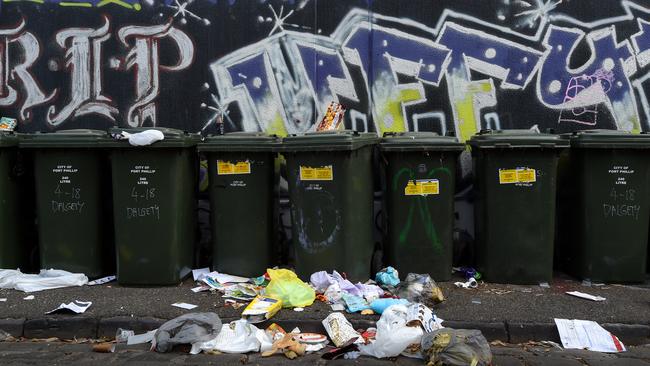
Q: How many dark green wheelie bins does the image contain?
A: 8